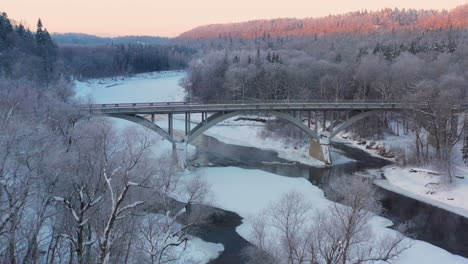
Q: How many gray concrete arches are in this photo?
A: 3